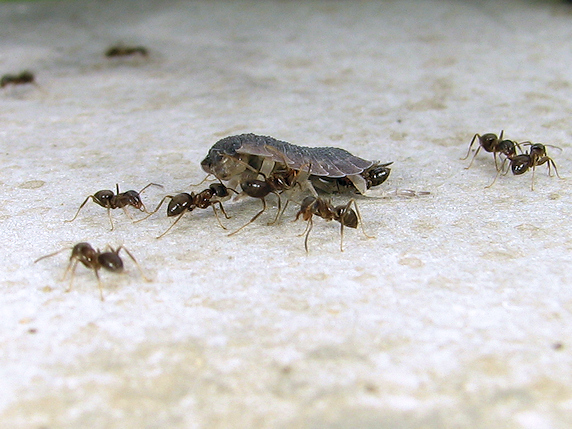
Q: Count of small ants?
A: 10